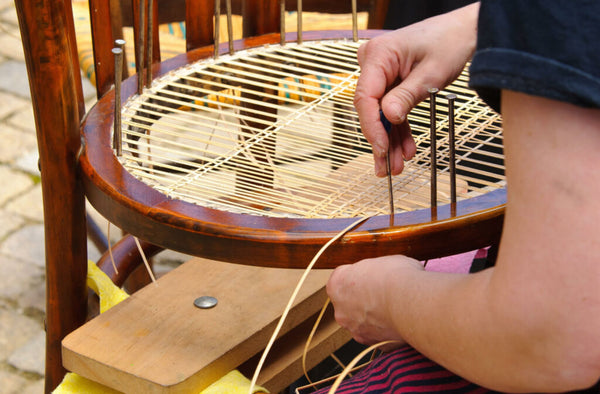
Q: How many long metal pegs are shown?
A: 11